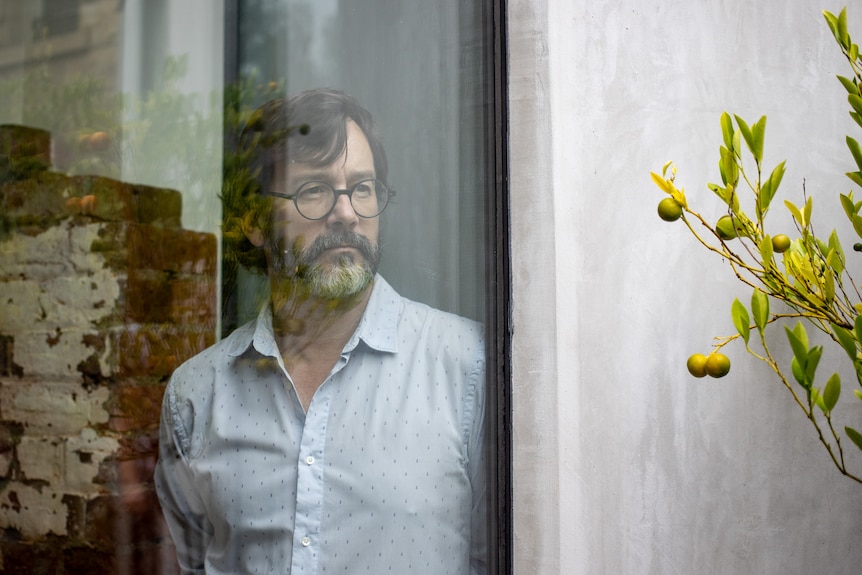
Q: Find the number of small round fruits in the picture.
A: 5